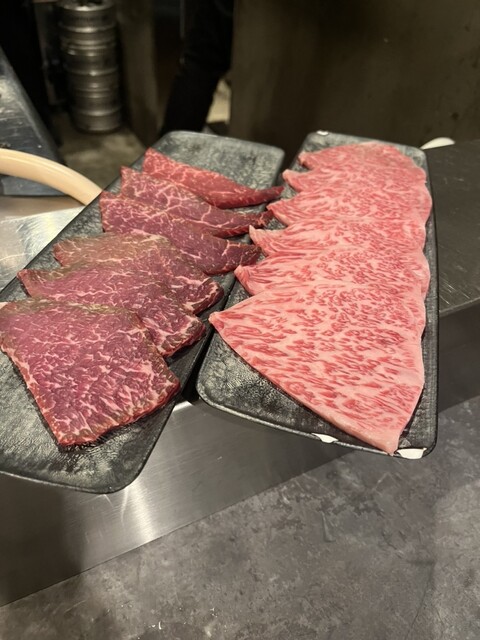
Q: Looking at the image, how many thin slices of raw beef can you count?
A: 12